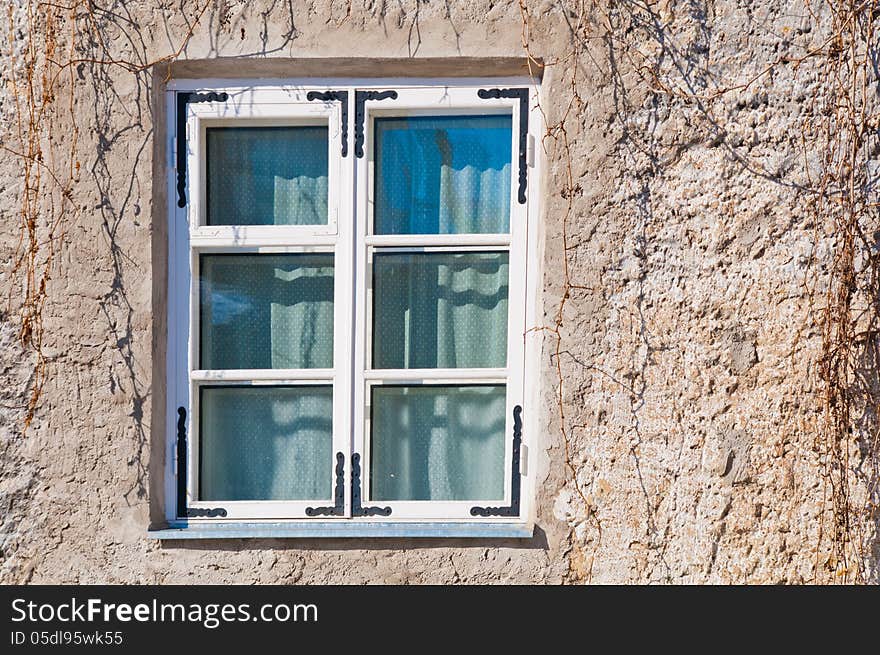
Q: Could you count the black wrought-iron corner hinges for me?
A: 8